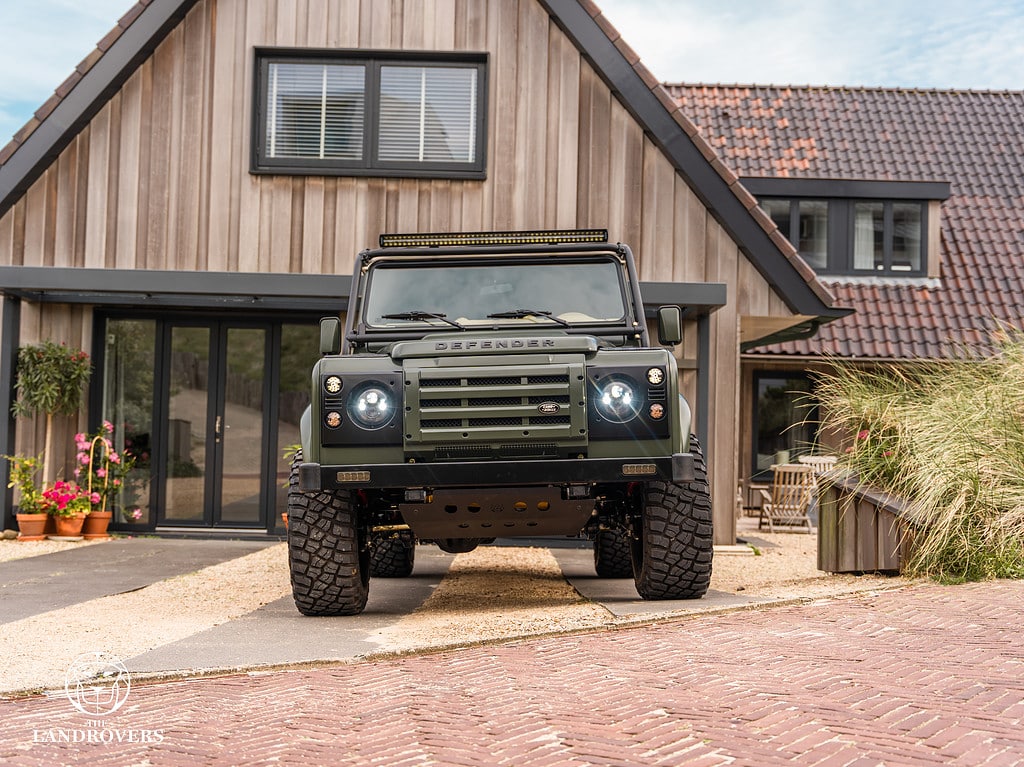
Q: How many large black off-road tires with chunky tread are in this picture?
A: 4